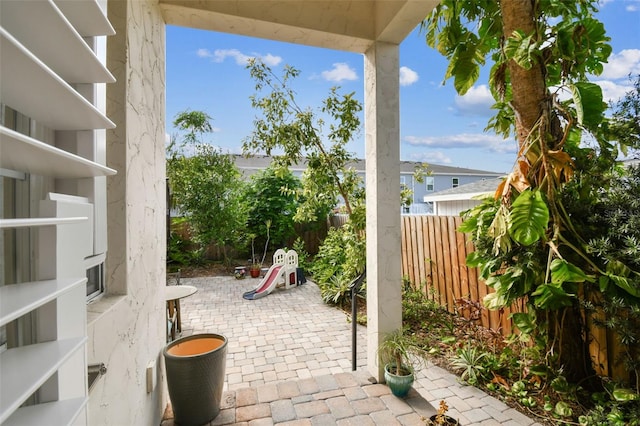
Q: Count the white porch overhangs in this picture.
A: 1